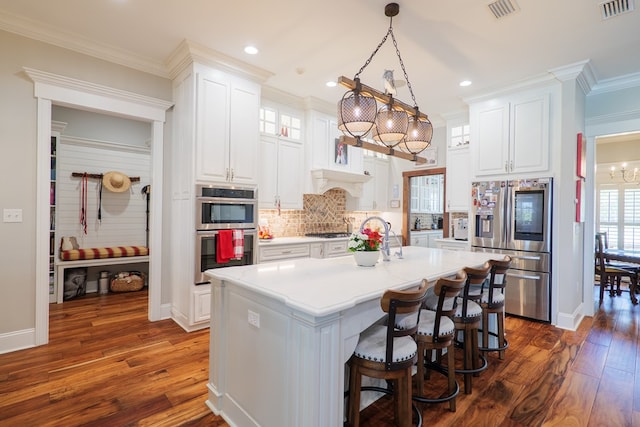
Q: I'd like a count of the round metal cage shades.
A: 3